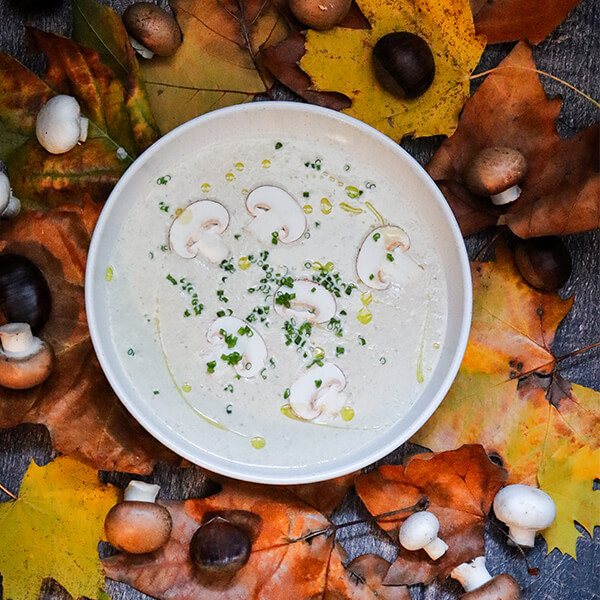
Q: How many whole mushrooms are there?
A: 10